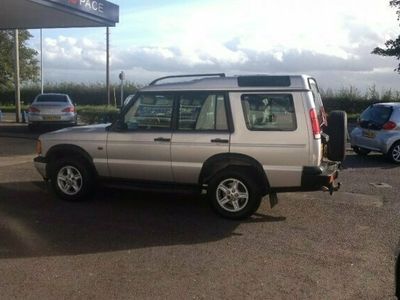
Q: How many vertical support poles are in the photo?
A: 3